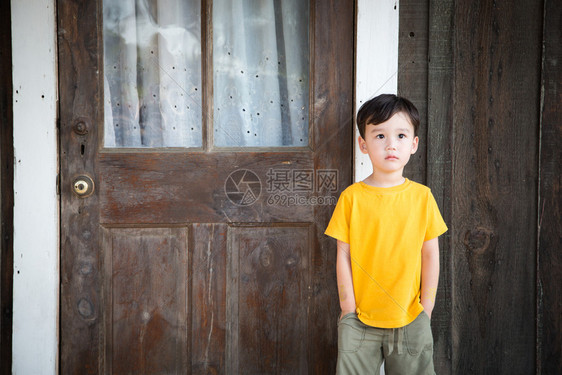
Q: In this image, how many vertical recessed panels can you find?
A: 2